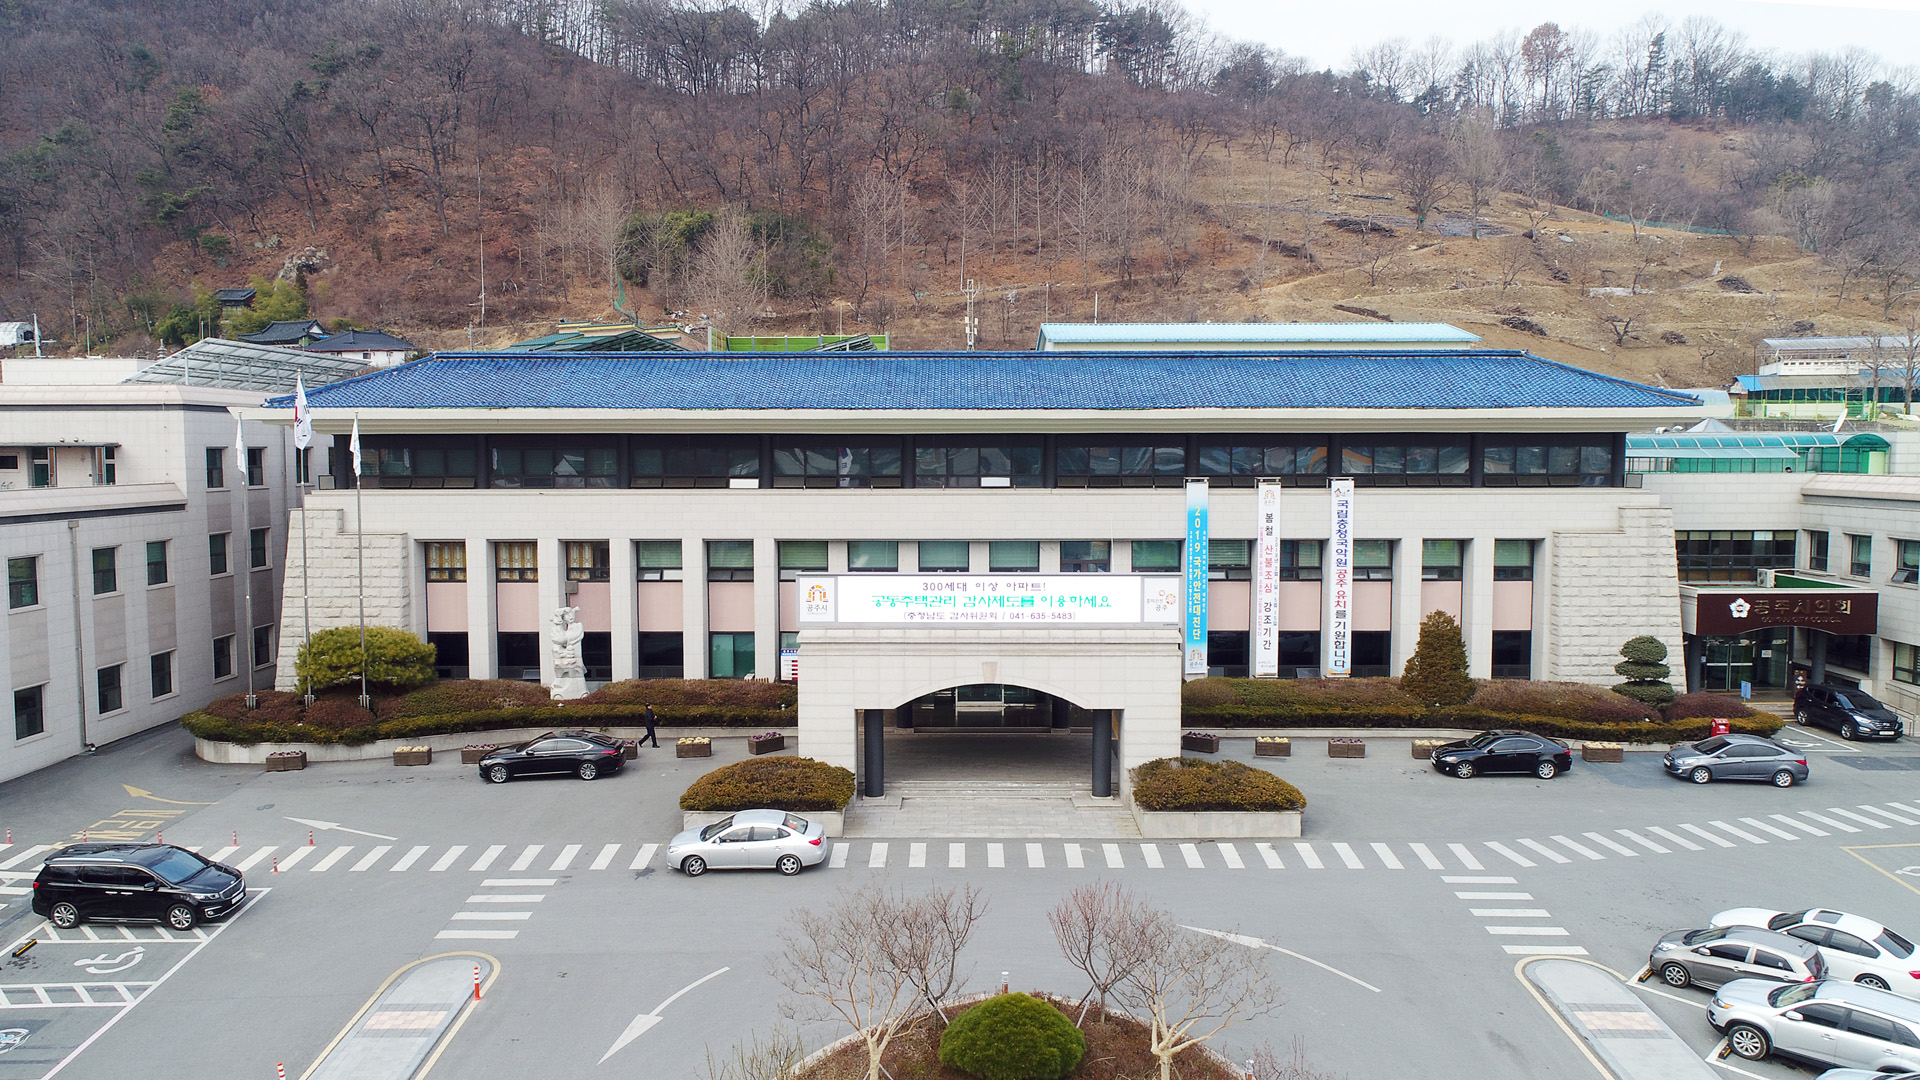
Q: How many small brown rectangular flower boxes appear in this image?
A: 11